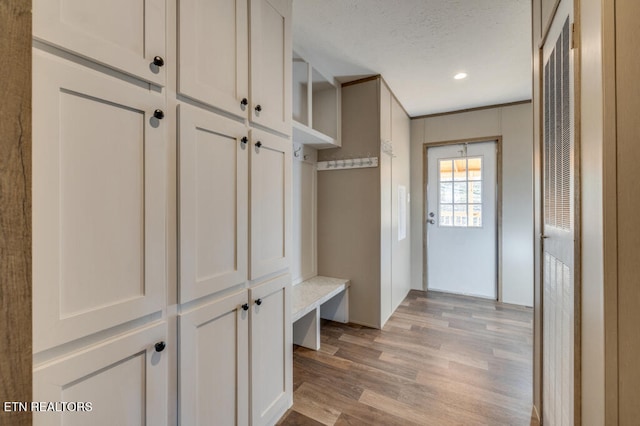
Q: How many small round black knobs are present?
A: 9